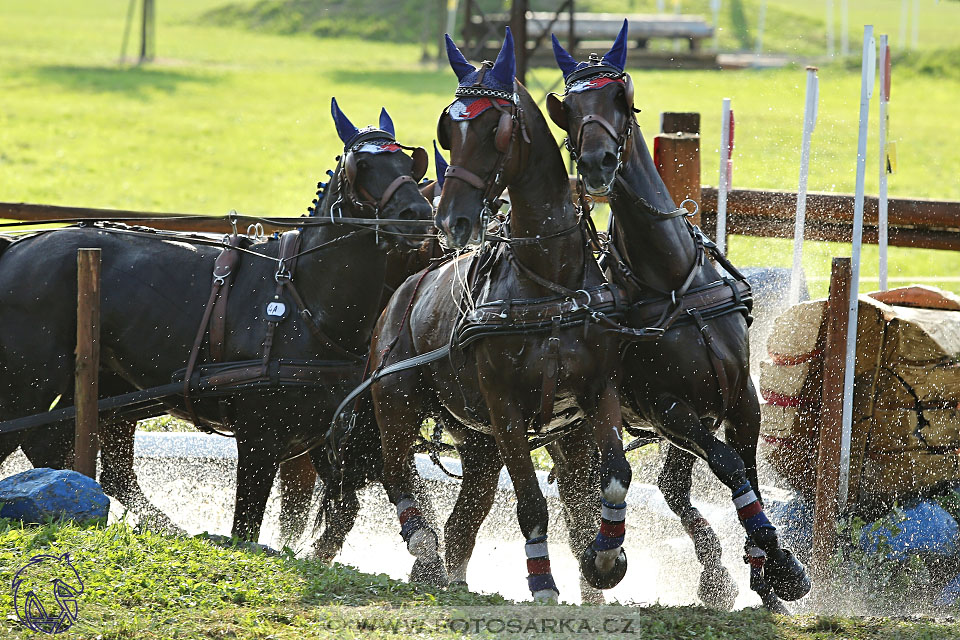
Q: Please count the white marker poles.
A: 4